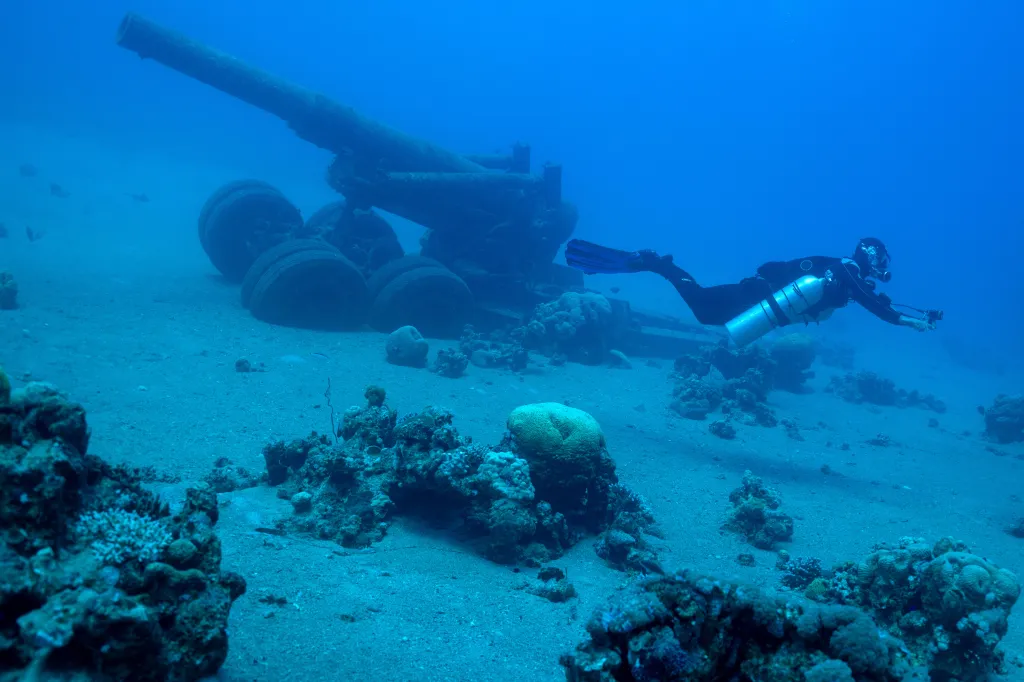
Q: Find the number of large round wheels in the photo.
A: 4